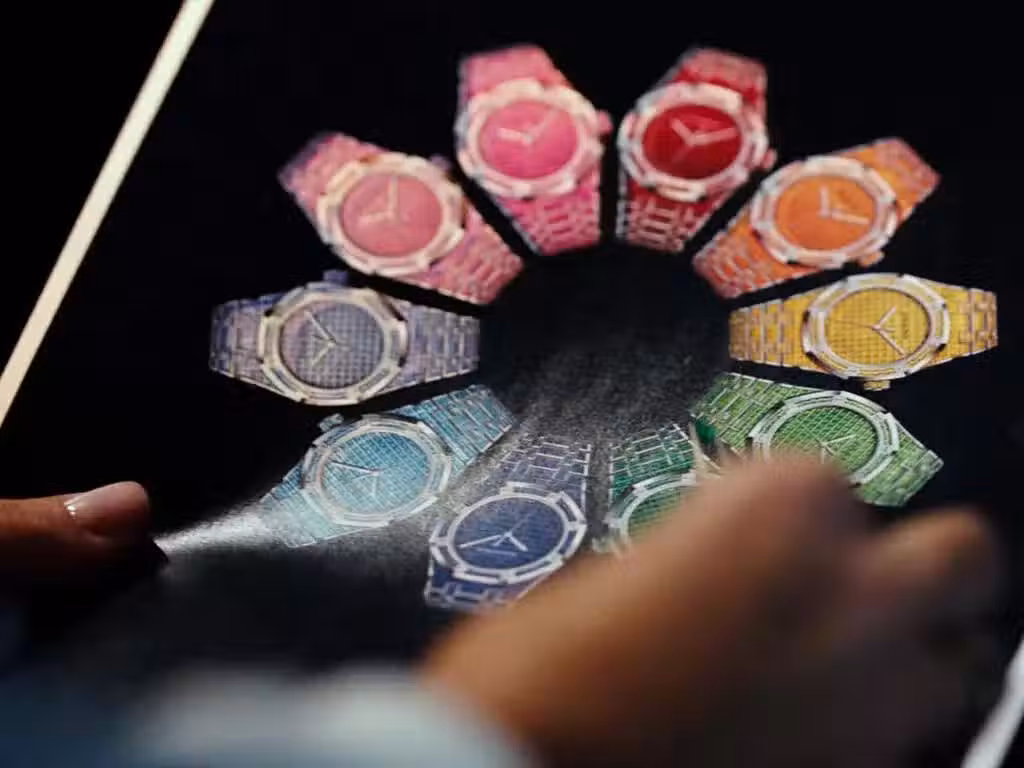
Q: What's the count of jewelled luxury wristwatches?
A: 10